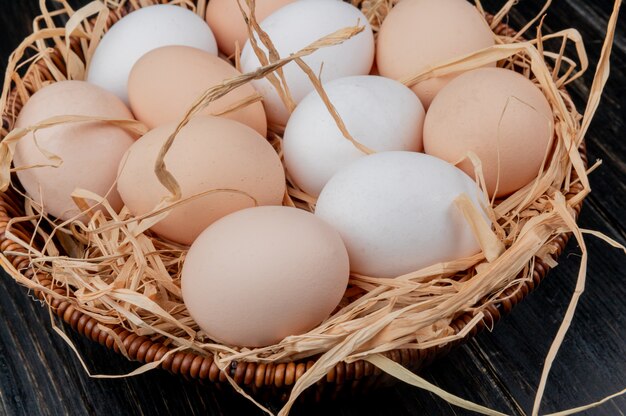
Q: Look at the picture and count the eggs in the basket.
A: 11